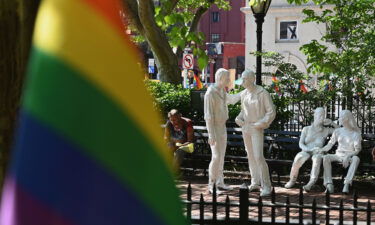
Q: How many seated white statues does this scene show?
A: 2